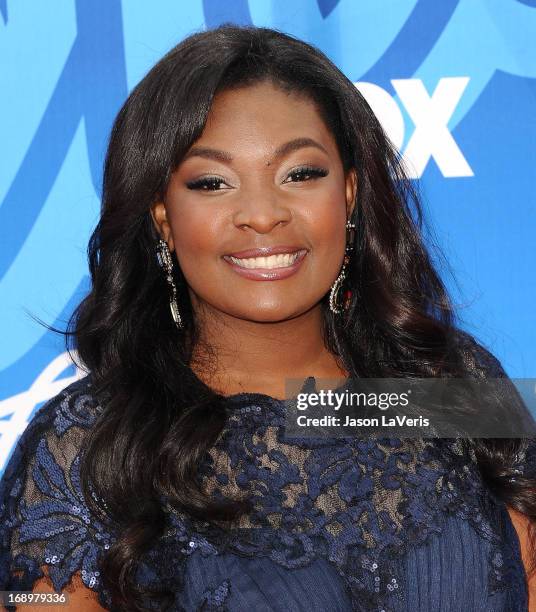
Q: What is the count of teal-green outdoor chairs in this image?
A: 0